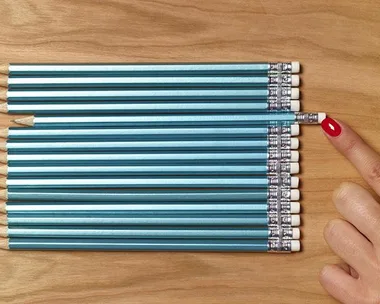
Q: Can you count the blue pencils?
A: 15